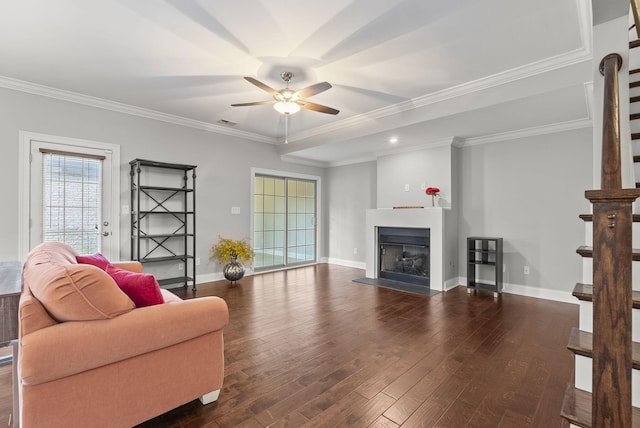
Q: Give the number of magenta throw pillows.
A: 2